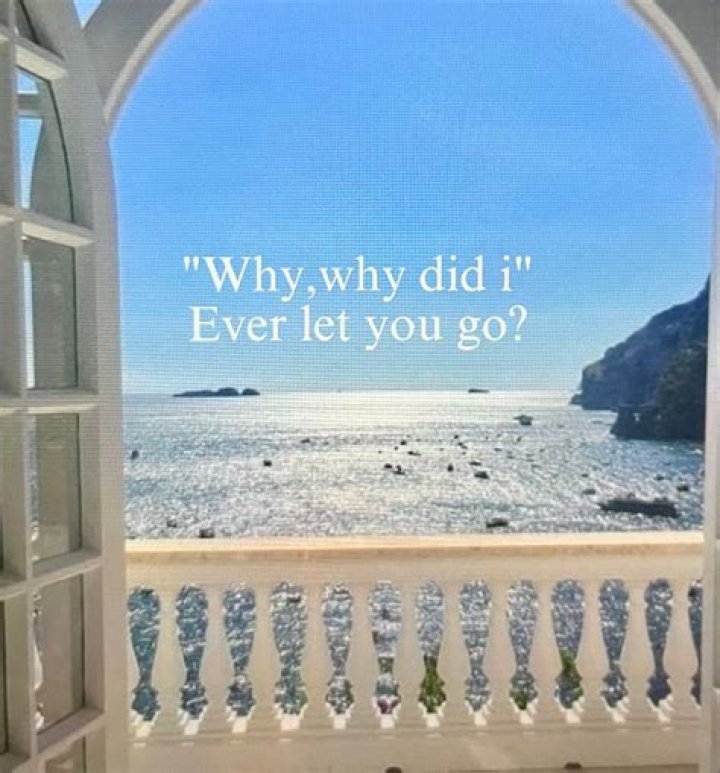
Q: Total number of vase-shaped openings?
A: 13